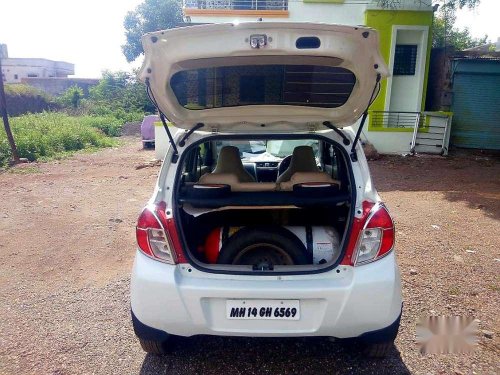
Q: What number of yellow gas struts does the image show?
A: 0